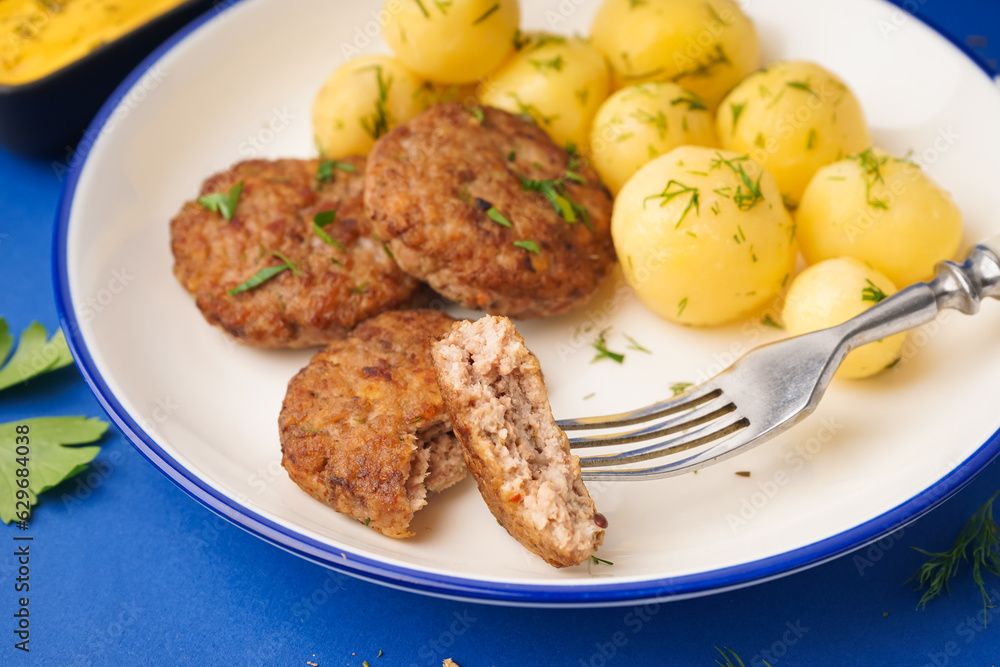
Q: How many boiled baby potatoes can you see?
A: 9